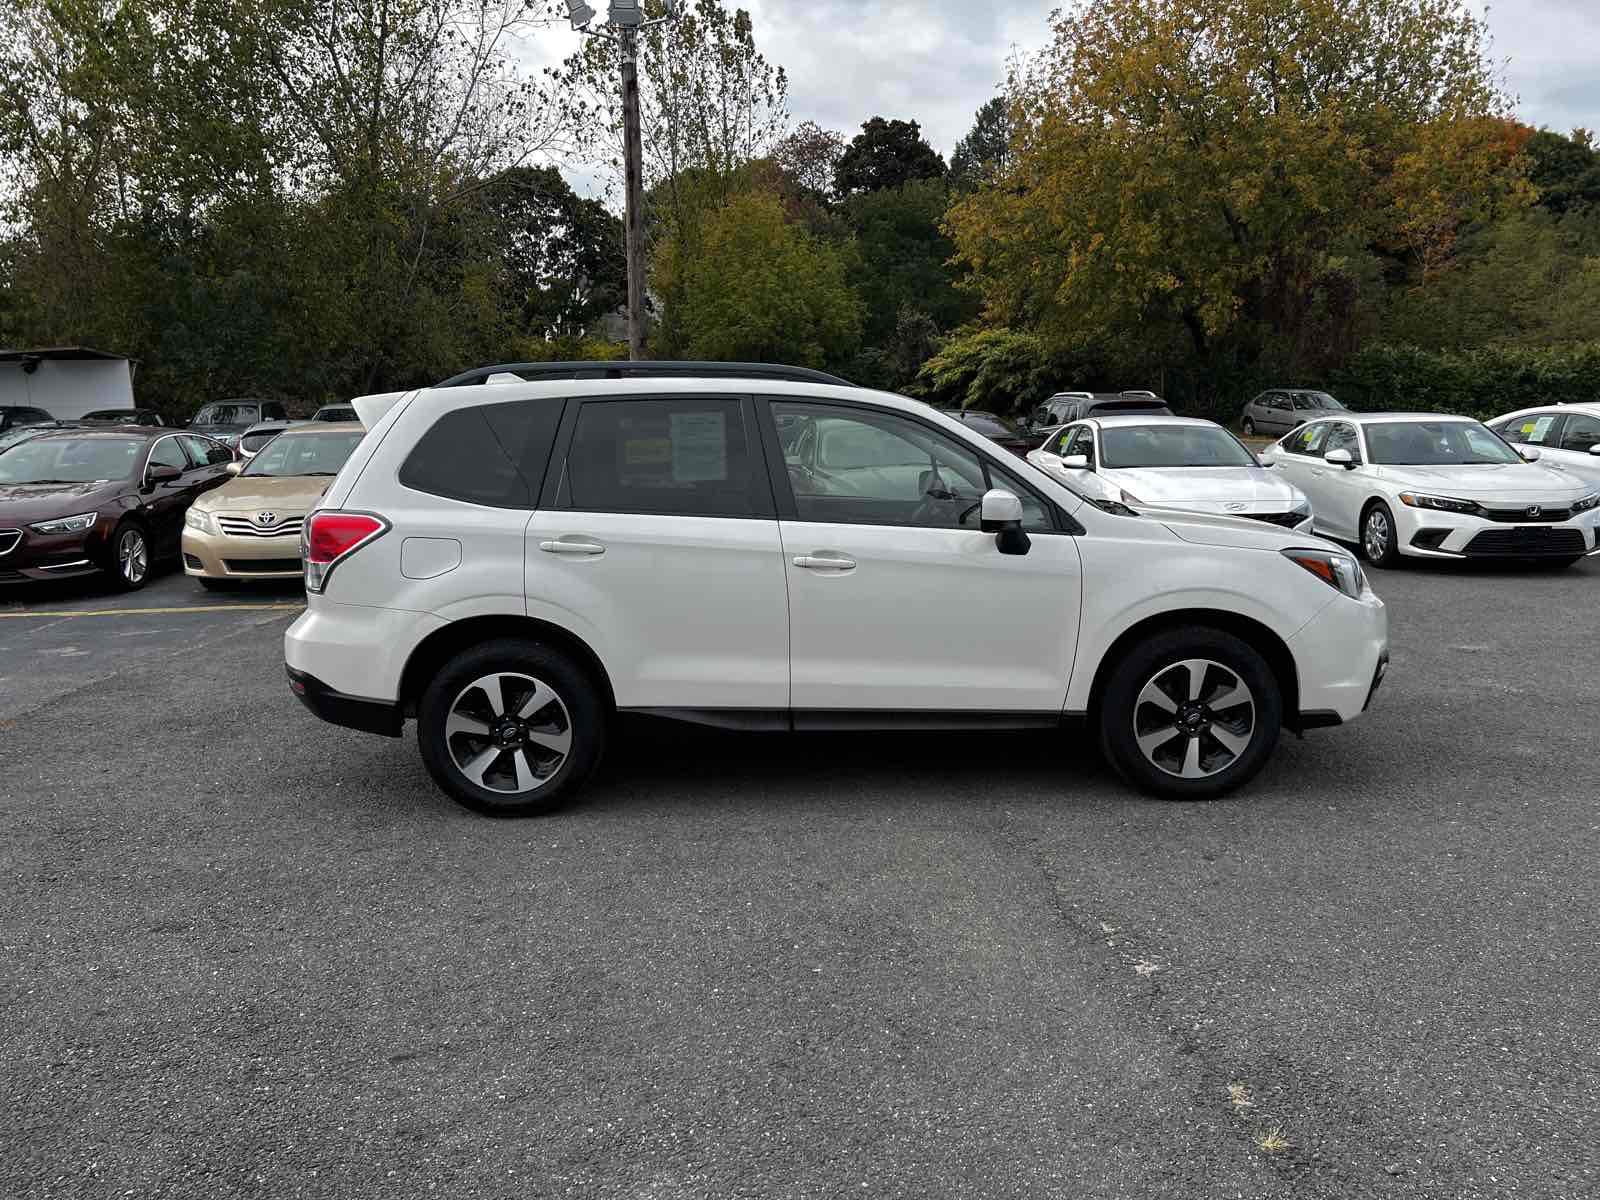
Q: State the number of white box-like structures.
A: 1